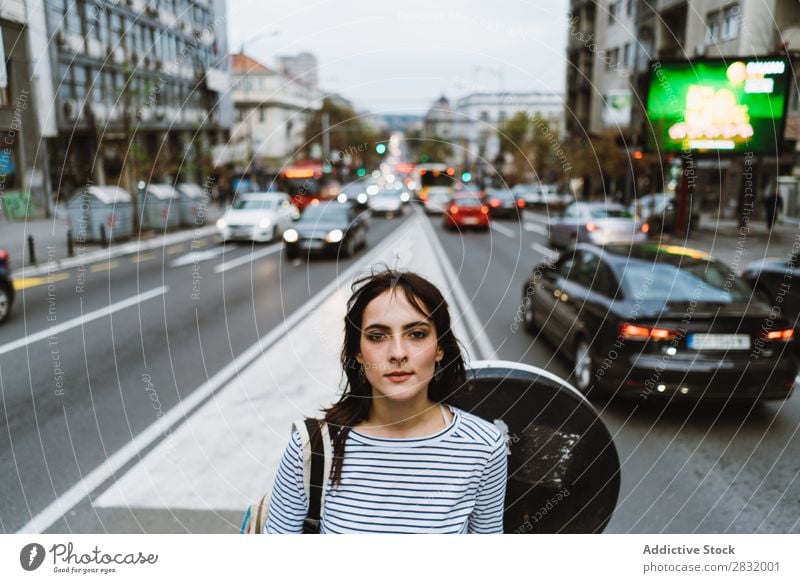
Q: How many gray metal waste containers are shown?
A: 3